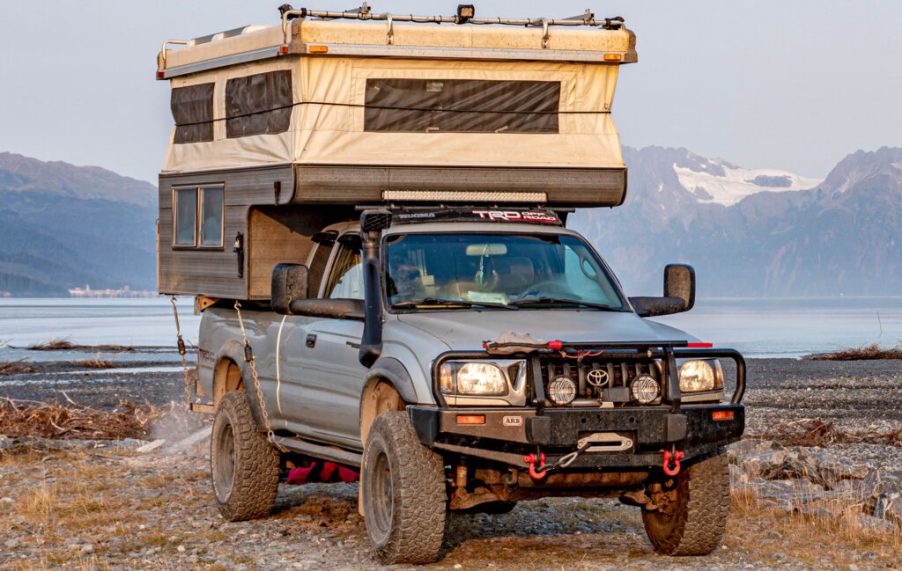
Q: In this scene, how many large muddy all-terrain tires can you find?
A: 3